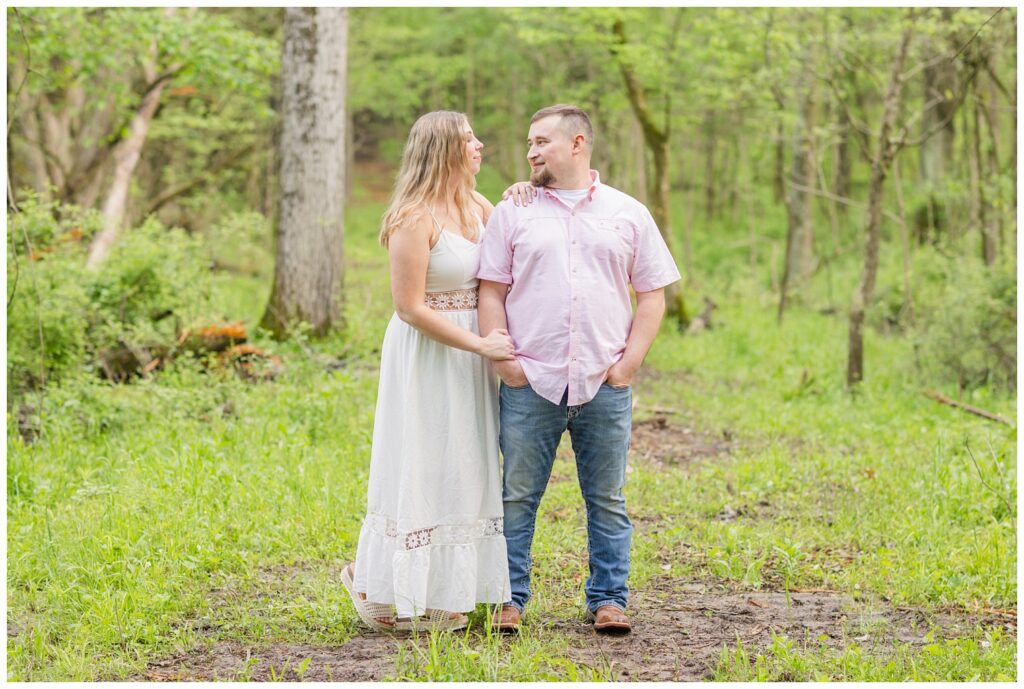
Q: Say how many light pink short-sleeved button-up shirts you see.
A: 1